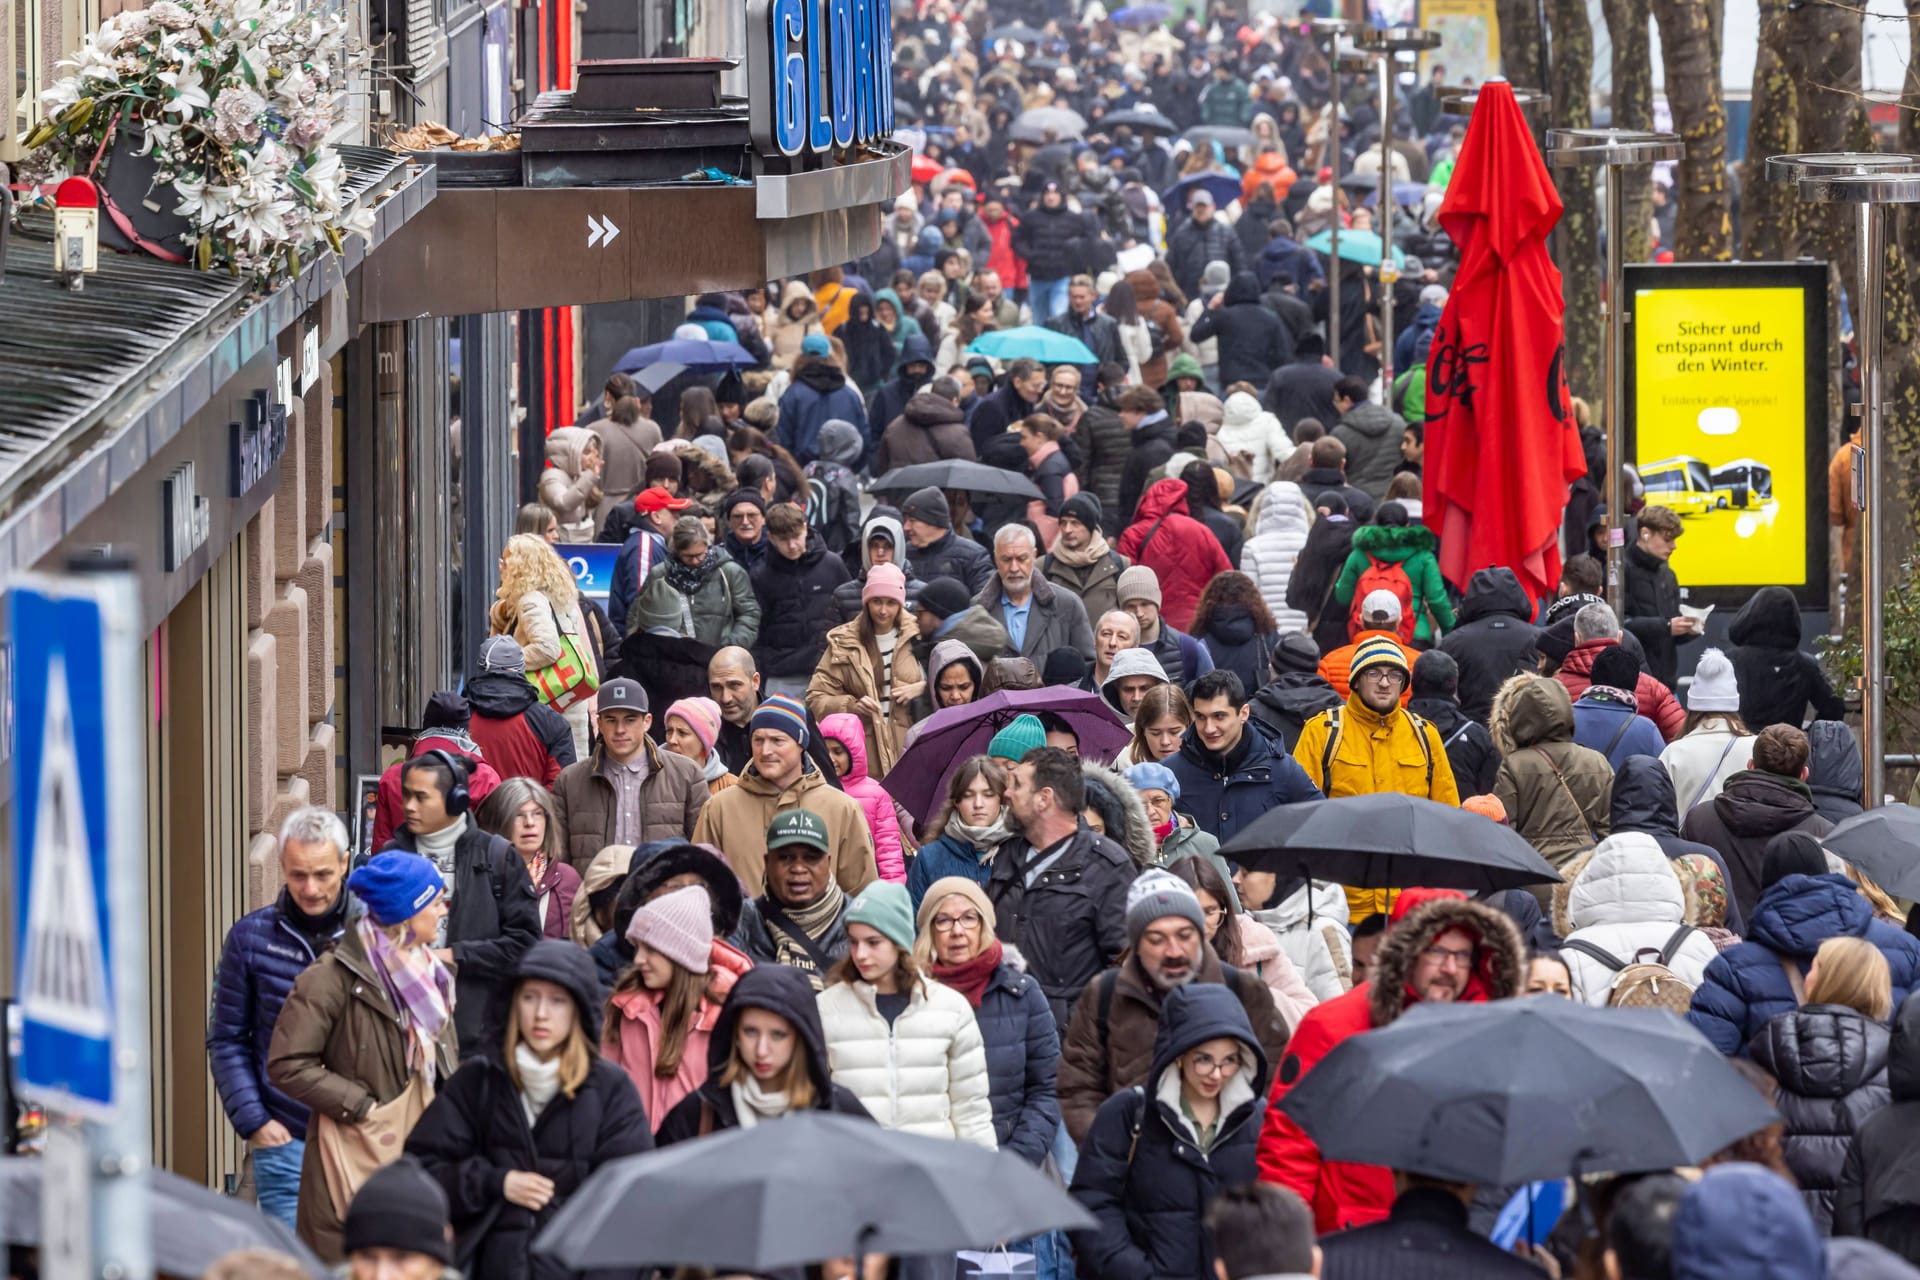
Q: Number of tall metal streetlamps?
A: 5